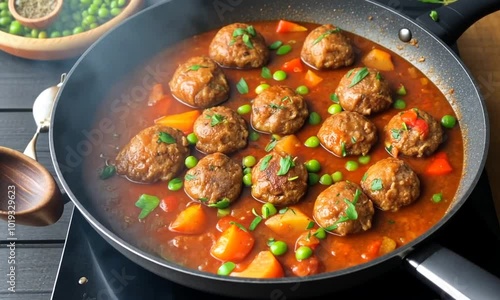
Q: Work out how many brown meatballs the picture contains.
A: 13